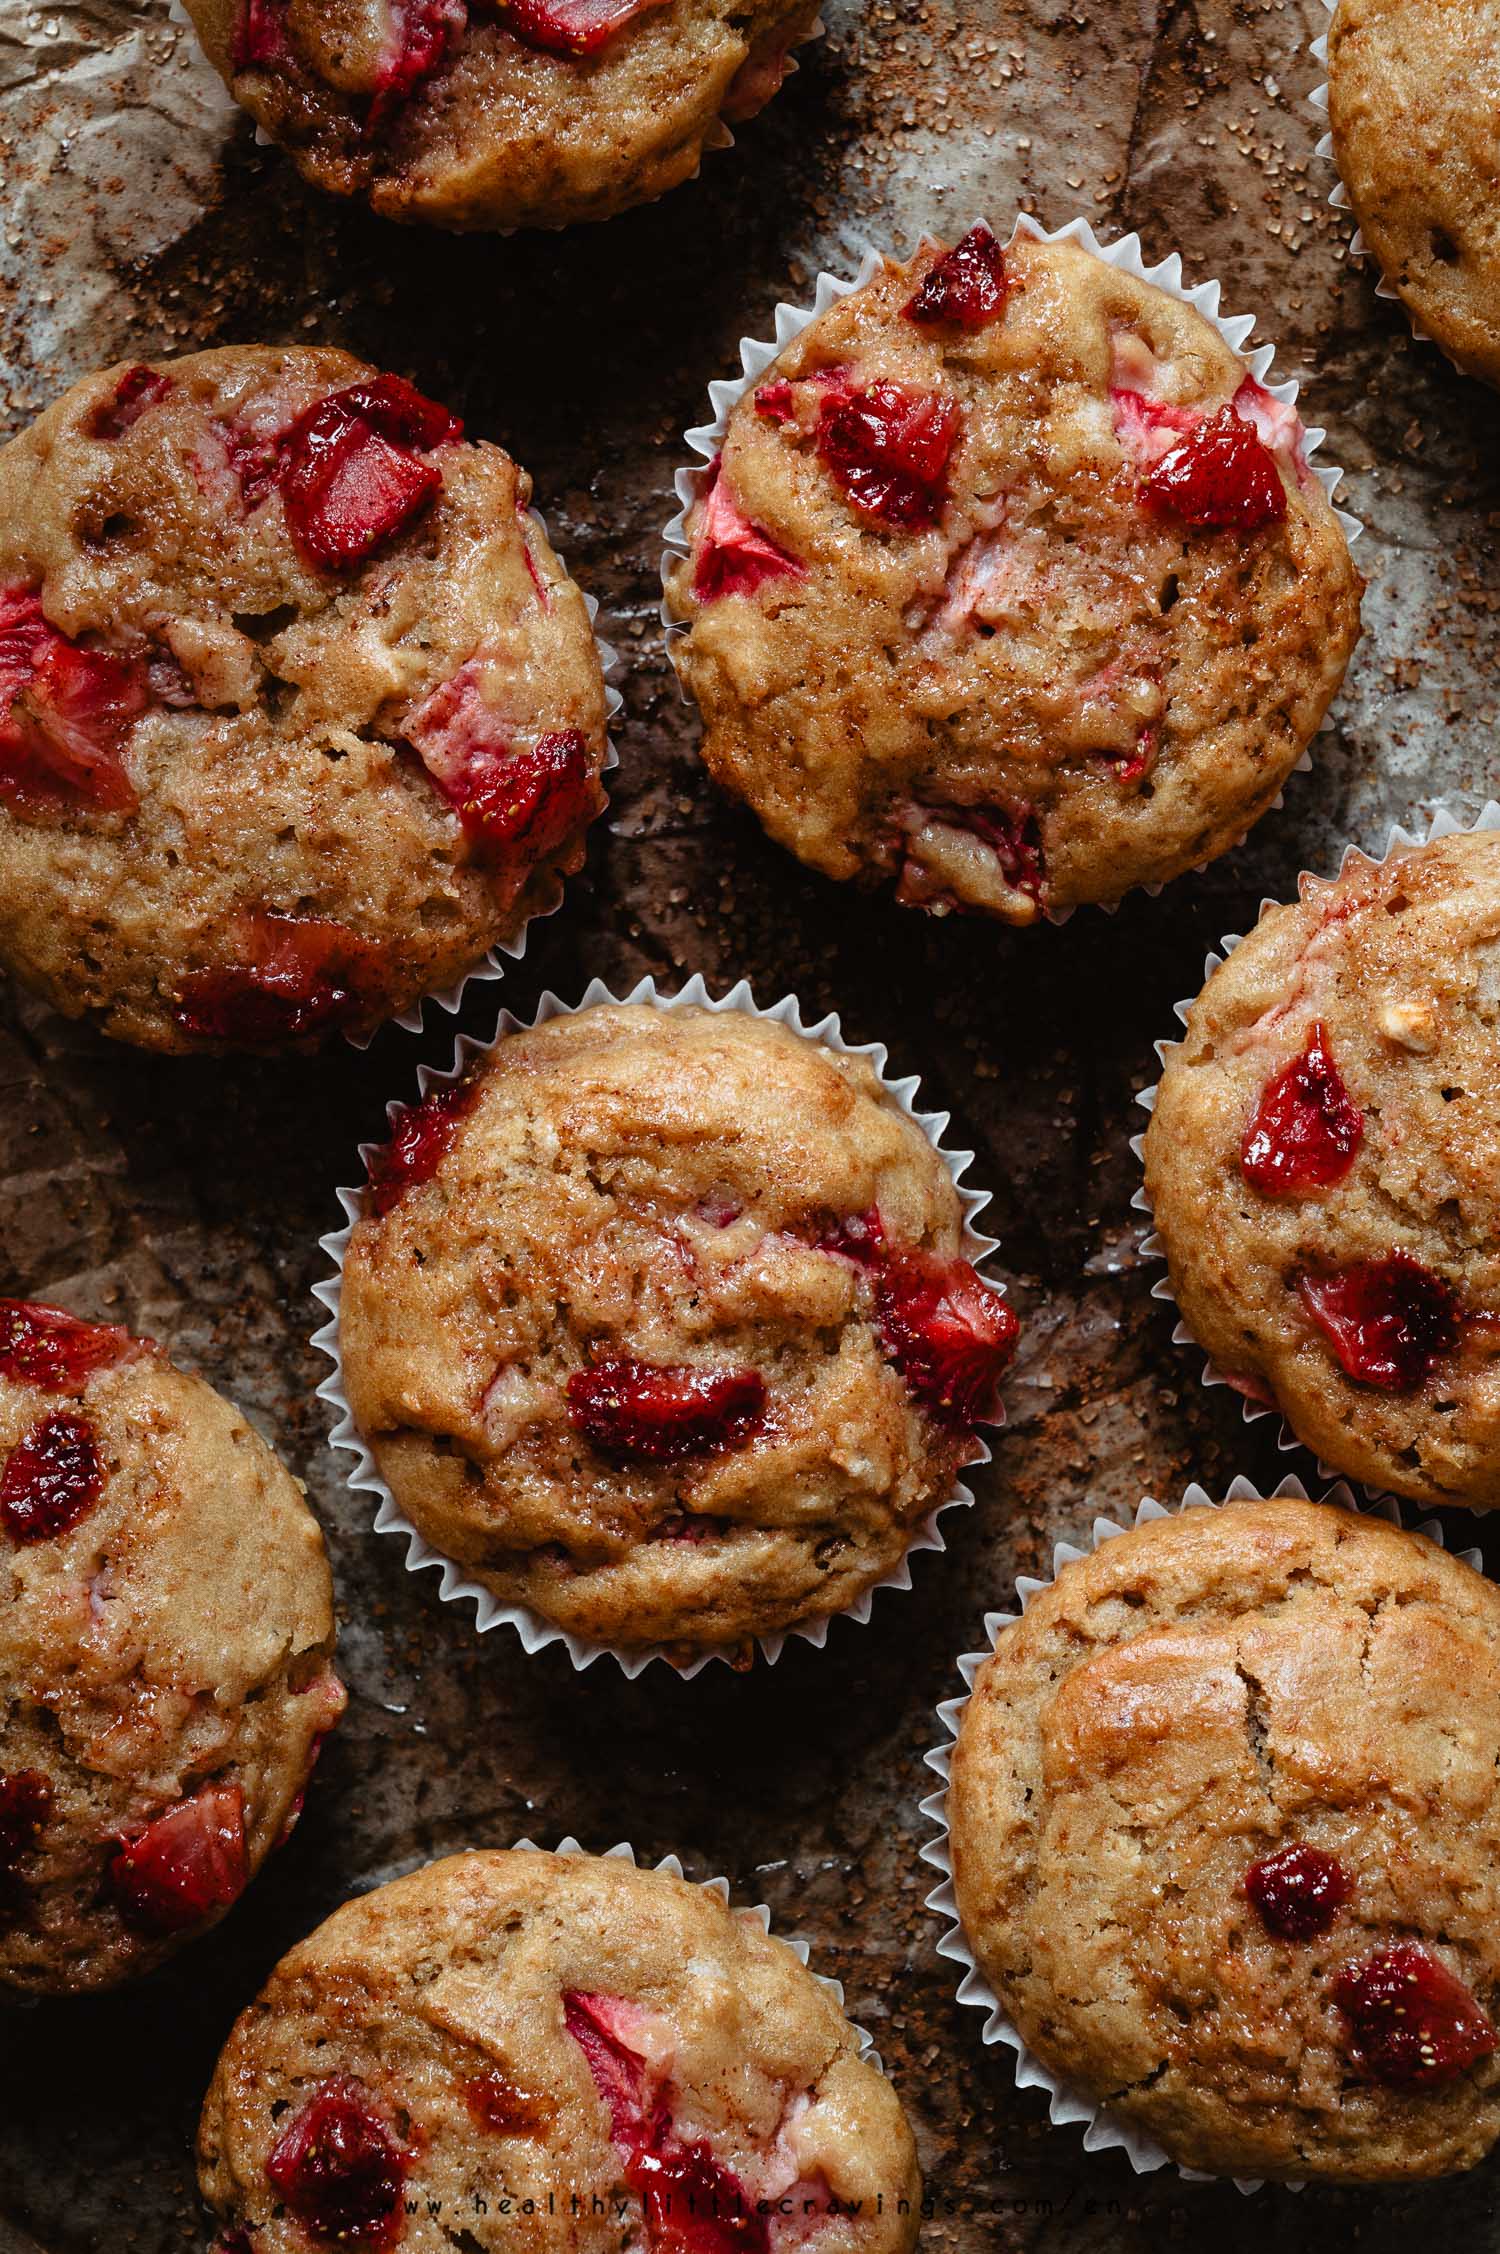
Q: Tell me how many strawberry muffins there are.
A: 9